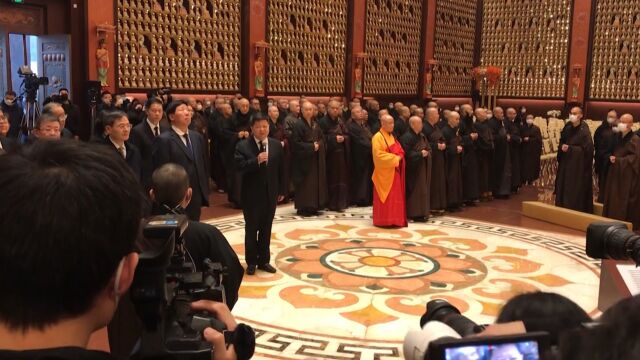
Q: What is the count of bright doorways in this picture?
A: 1